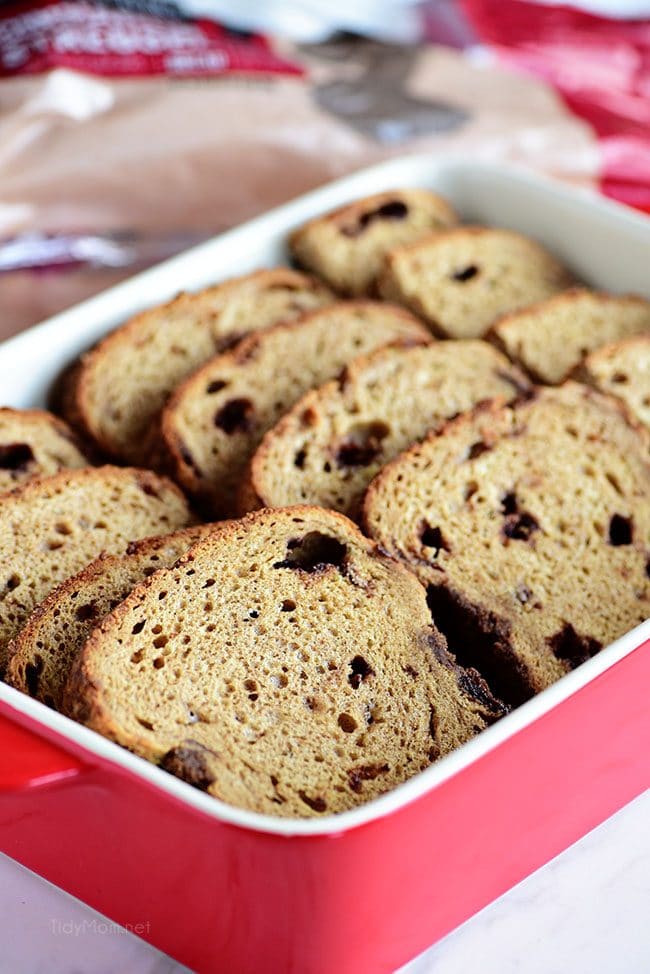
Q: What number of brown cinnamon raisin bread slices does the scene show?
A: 12